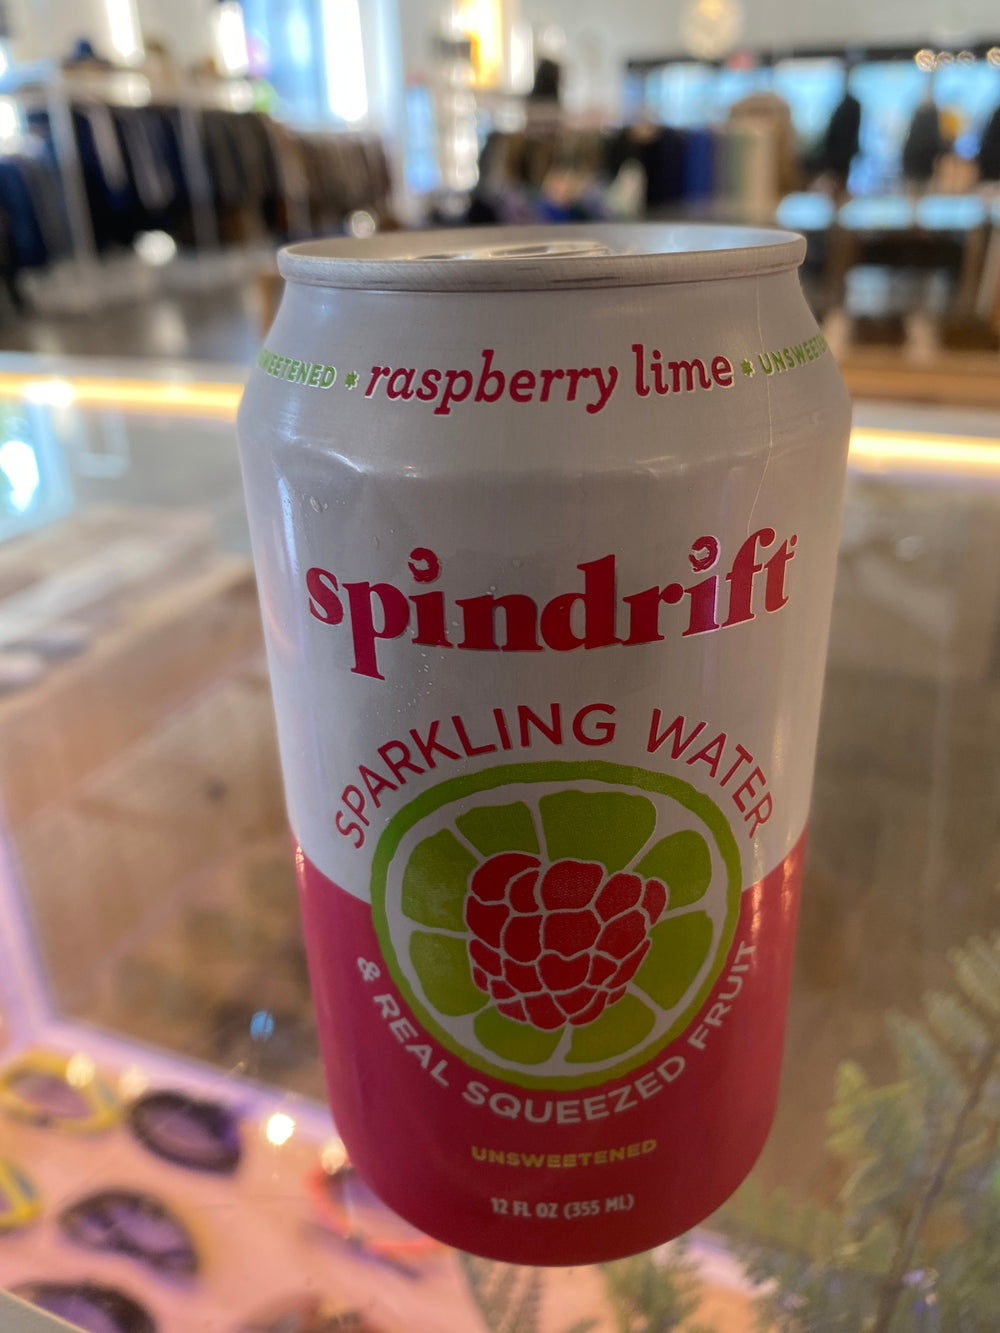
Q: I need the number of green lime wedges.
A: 8